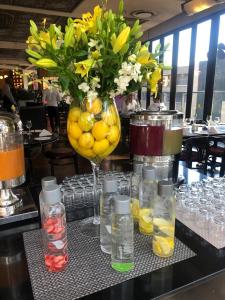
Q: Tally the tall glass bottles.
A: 7